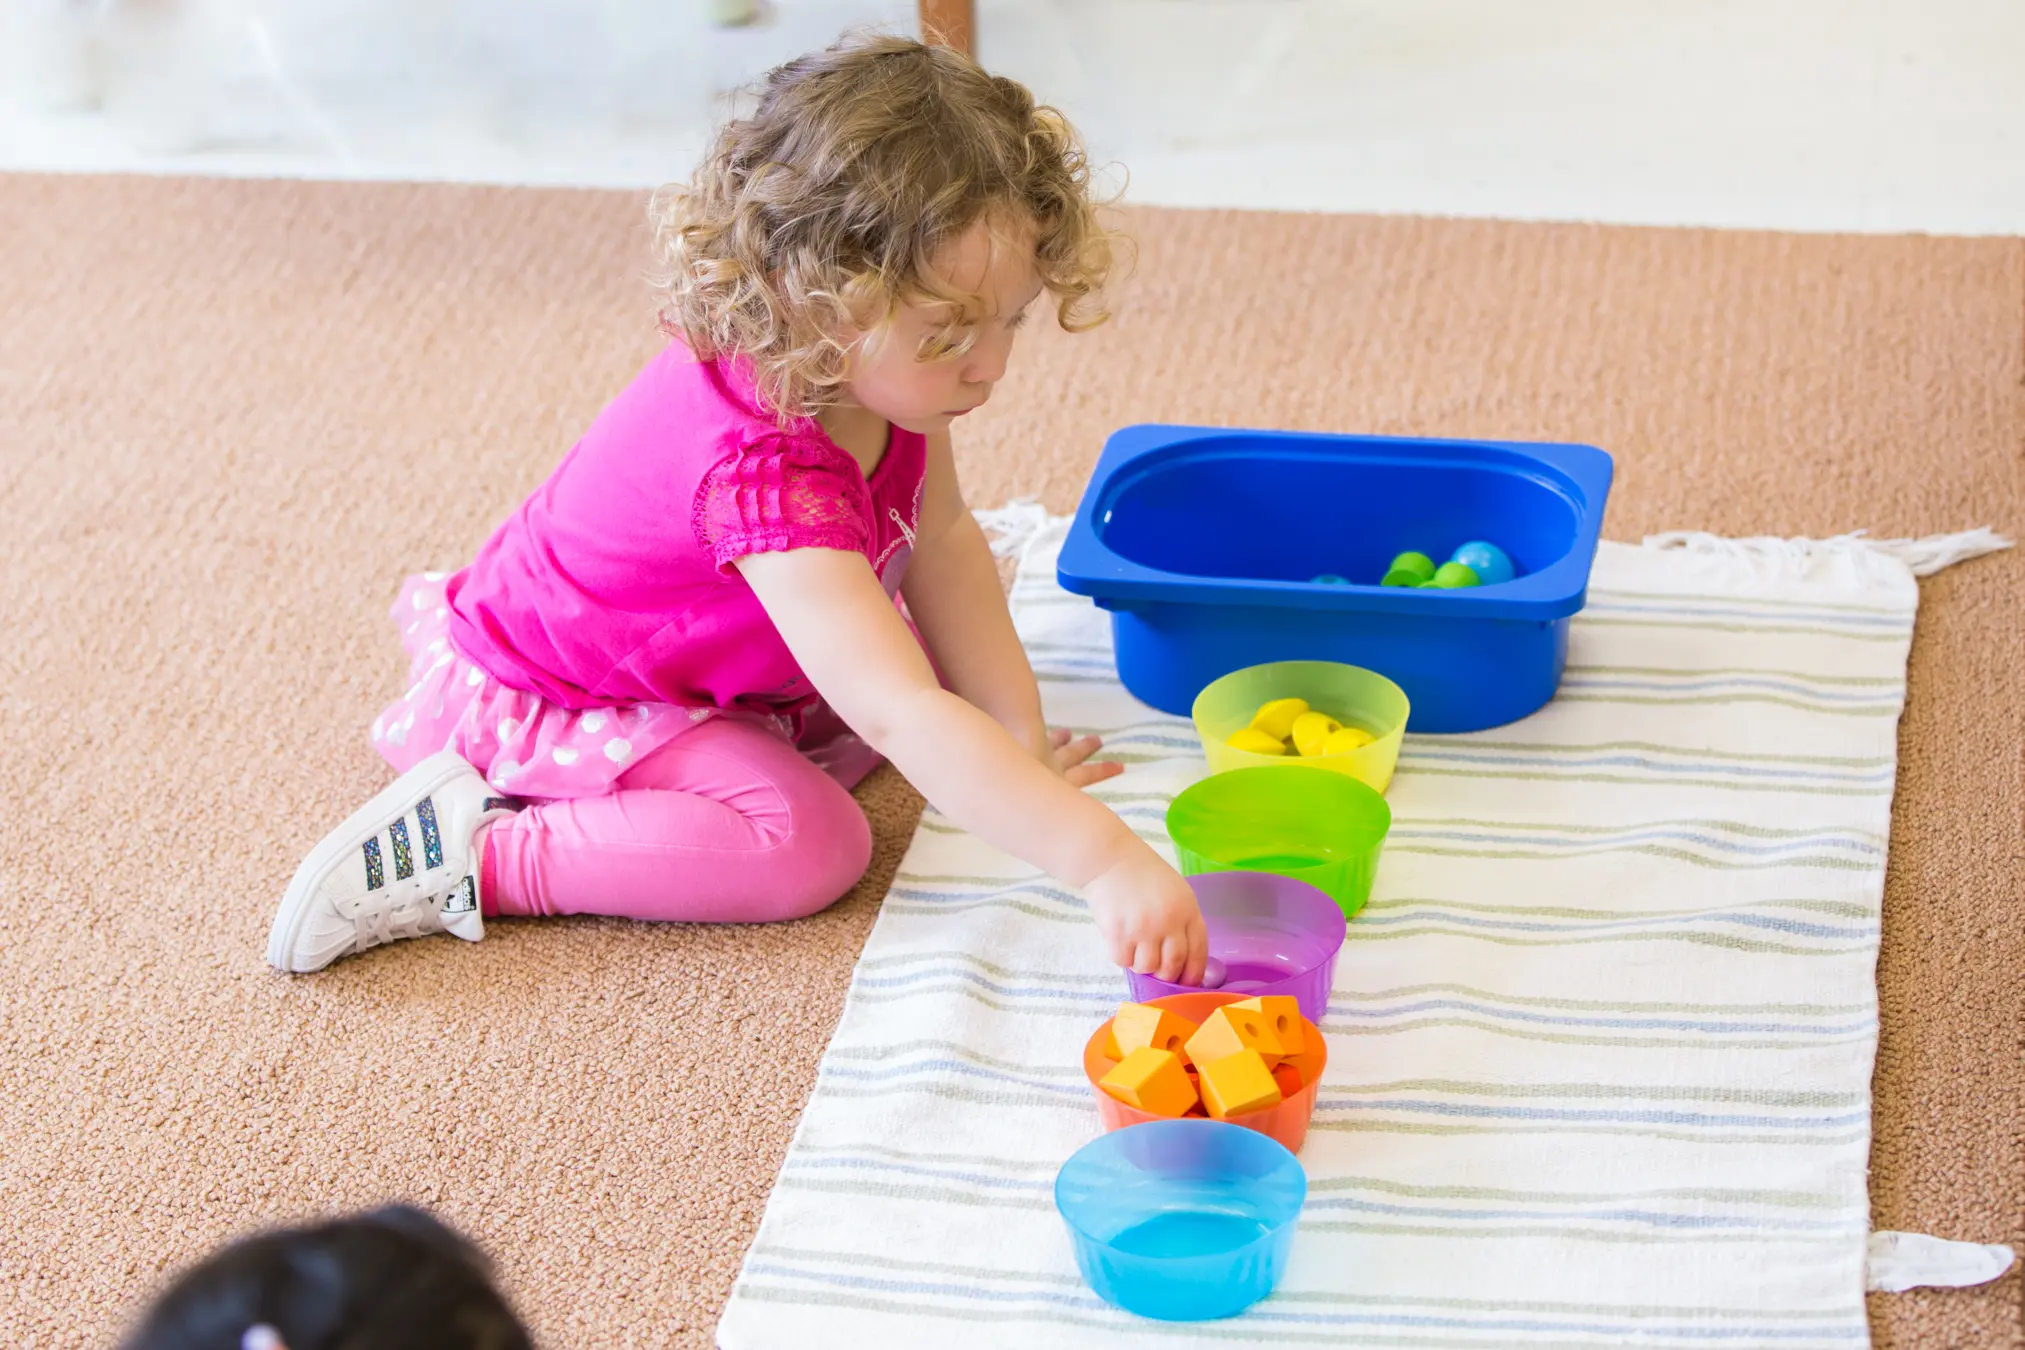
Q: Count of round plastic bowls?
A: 5